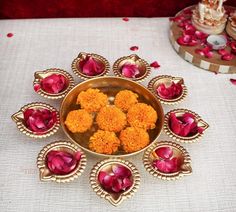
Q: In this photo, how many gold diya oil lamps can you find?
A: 9